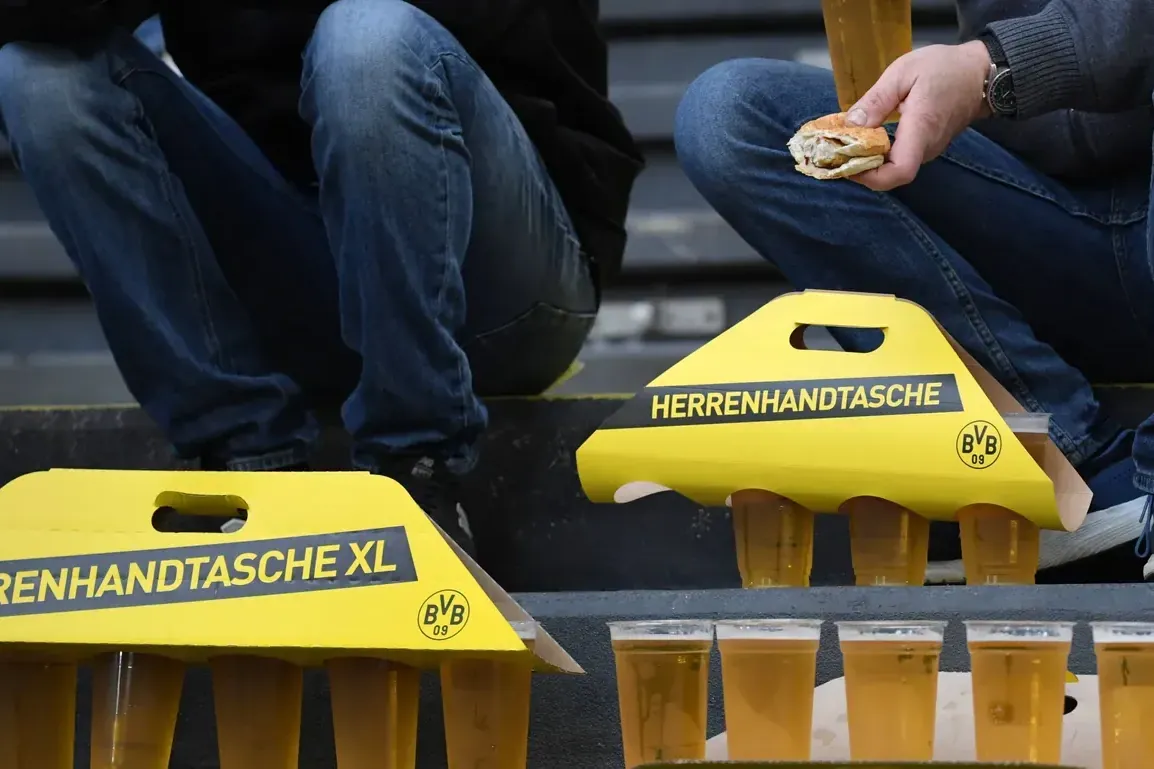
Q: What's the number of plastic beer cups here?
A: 14